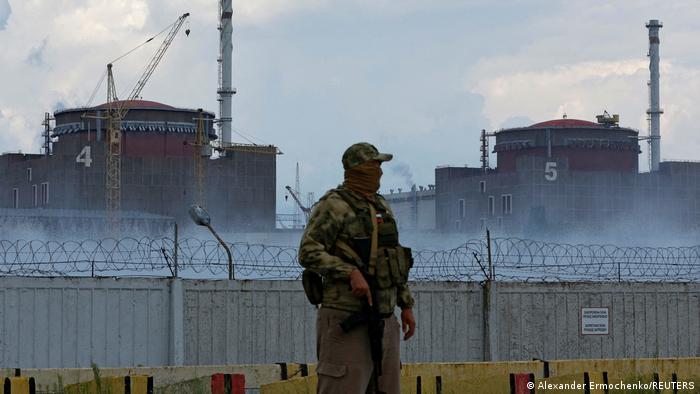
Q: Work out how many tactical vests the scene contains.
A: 1